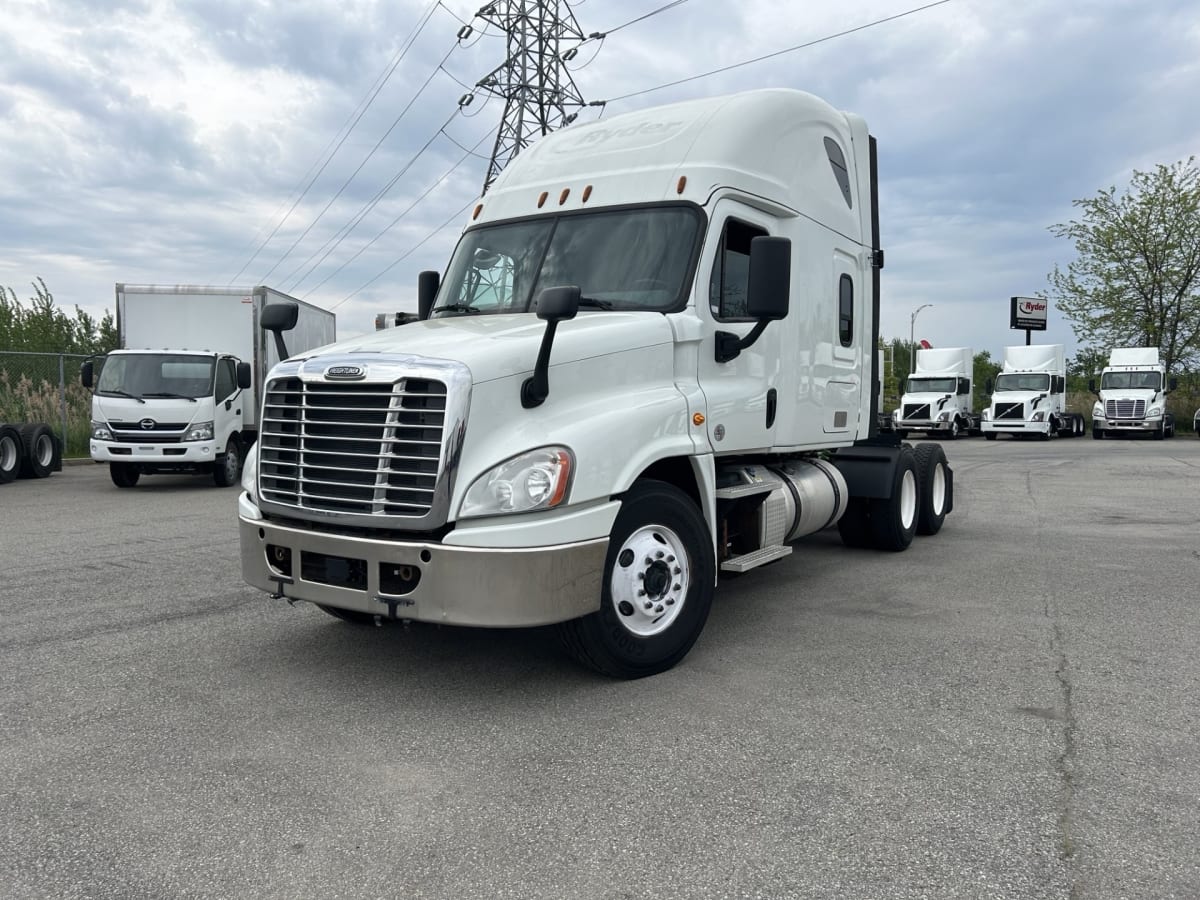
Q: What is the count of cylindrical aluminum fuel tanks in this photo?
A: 1